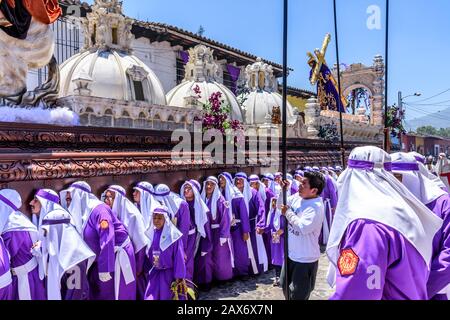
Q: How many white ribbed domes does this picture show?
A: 3